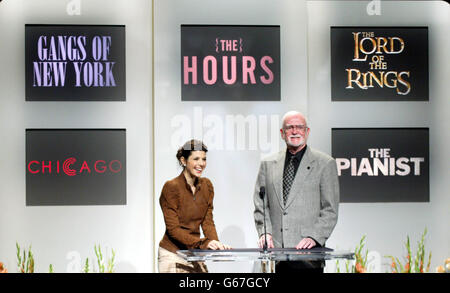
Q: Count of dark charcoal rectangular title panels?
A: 5